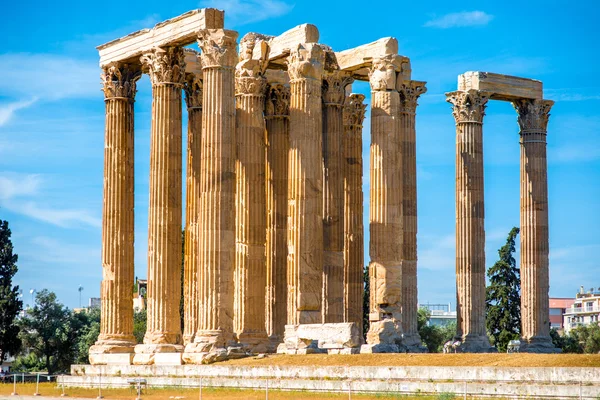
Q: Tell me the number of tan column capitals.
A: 13